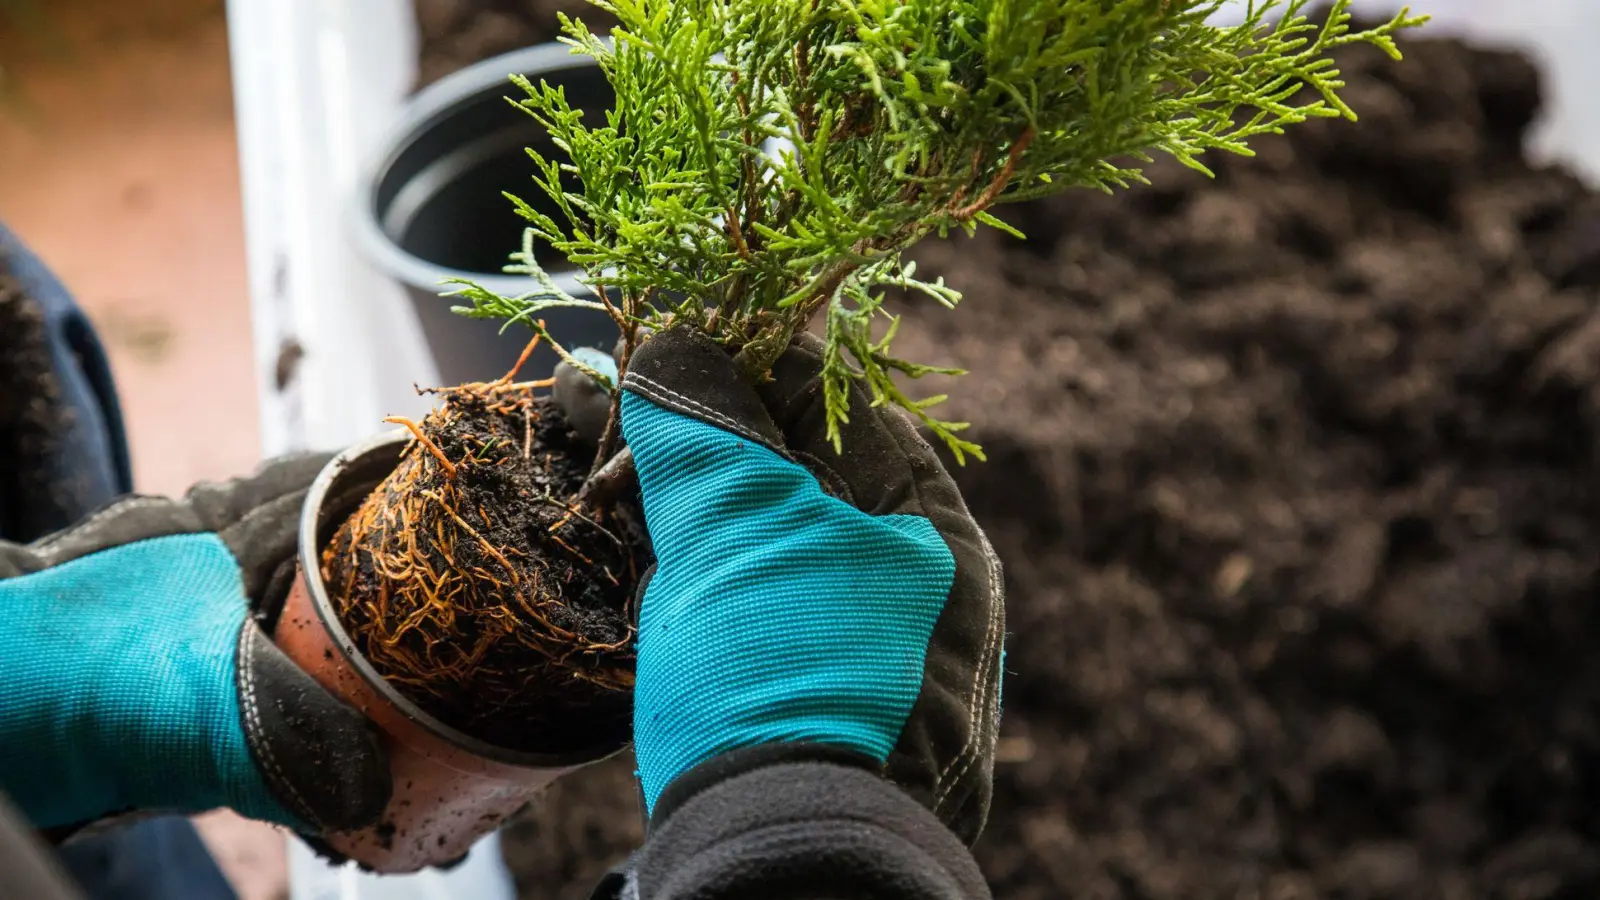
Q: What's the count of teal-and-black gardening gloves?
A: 2